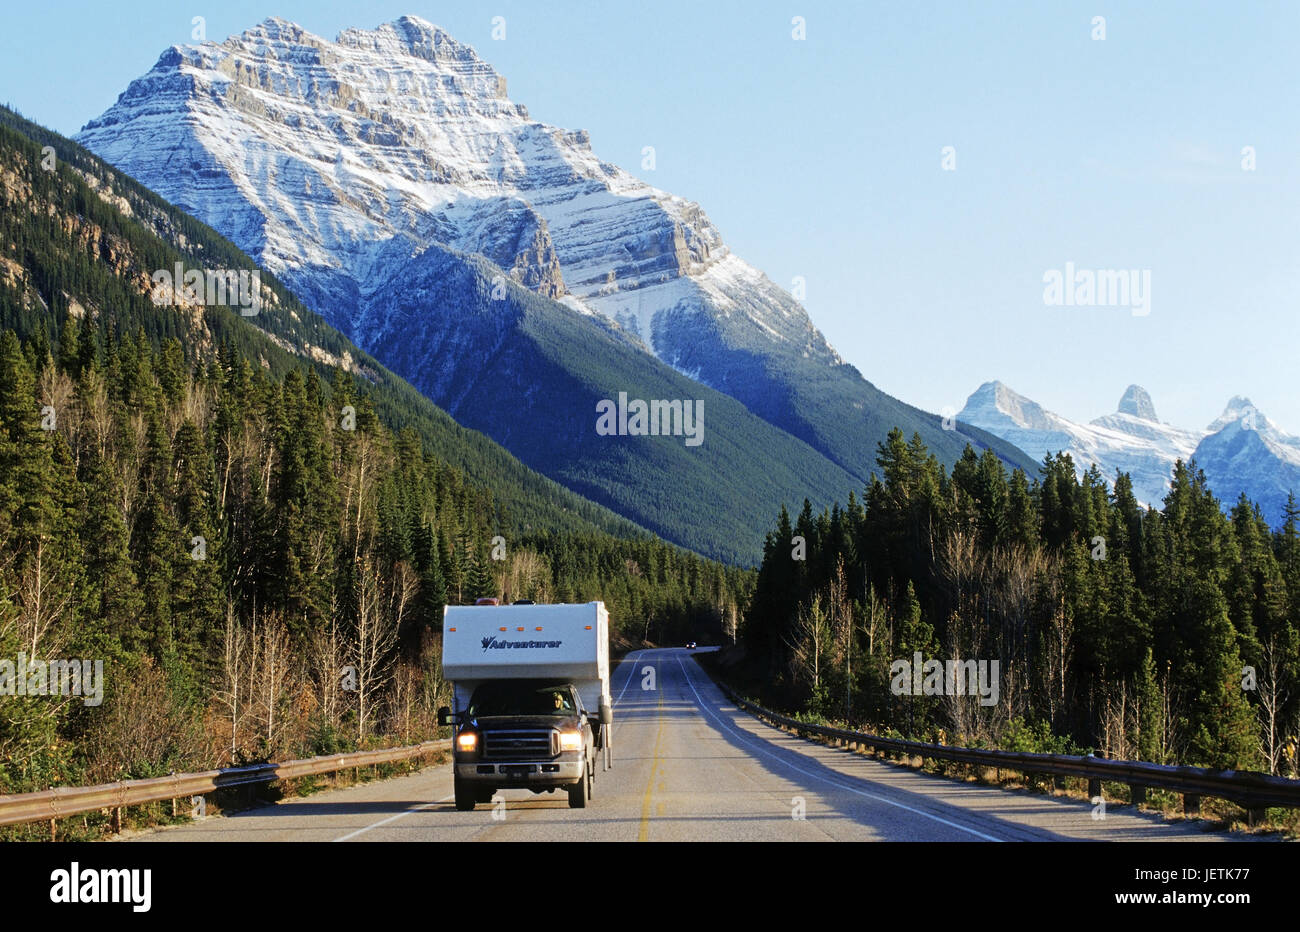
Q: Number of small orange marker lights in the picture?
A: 5